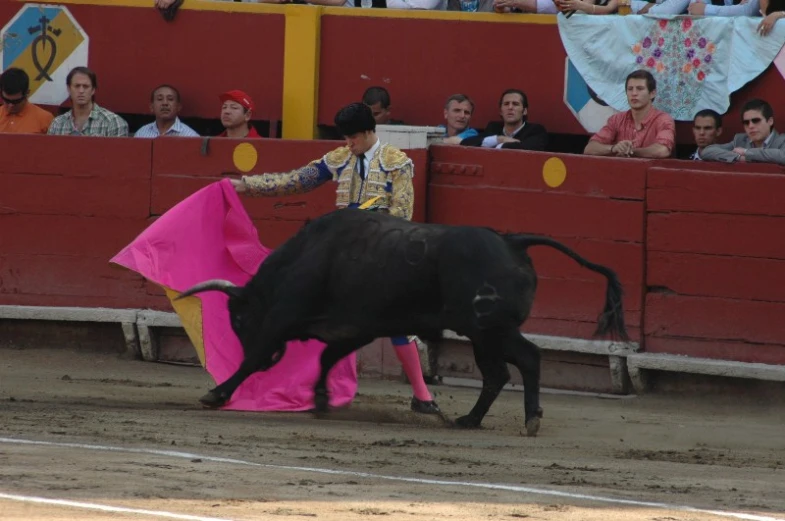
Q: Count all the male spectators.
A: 10